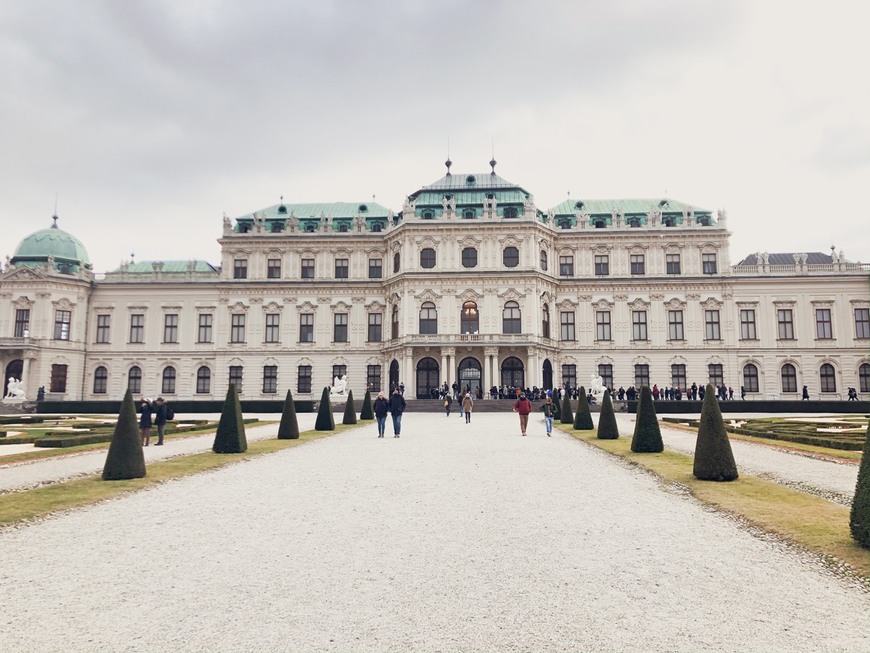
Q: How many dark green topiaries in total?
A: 13